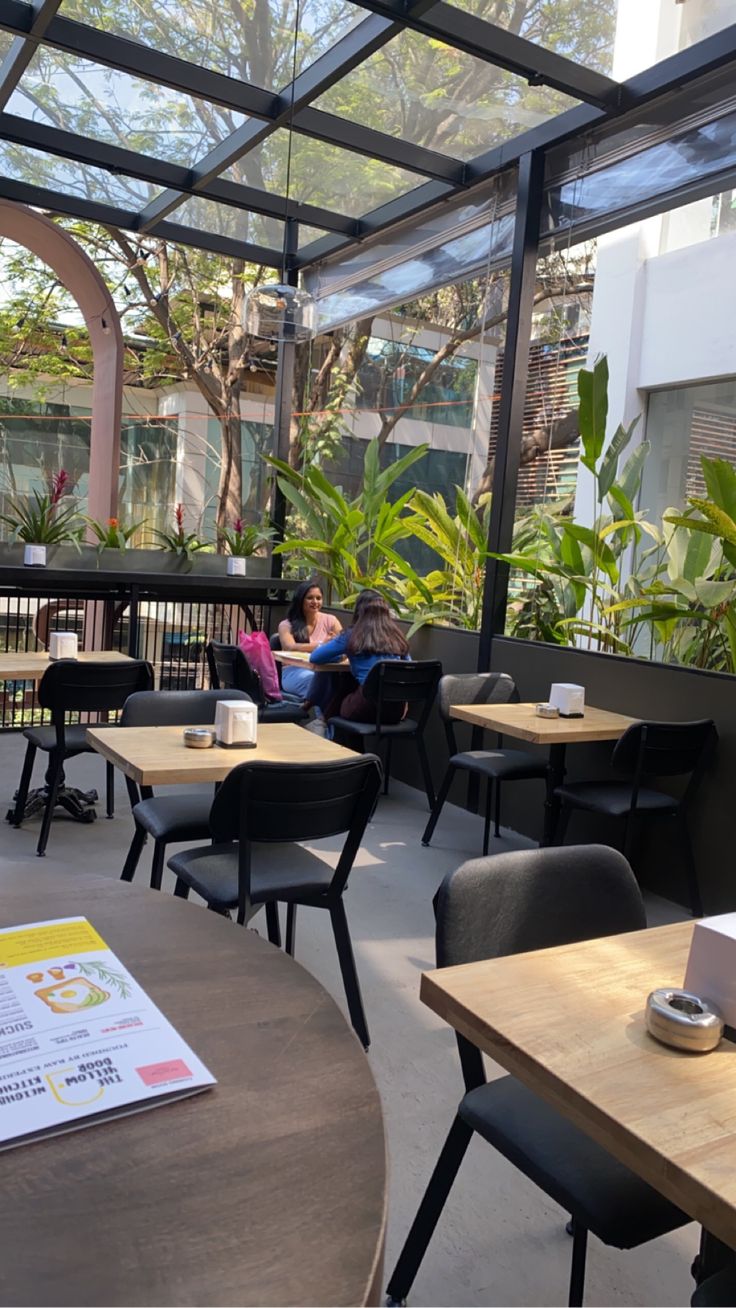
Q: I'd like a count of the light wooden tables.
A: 5